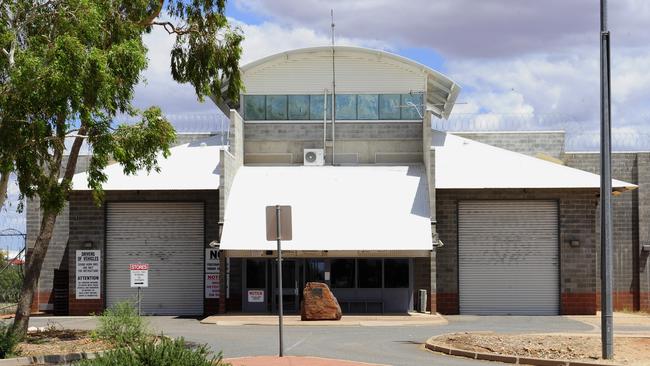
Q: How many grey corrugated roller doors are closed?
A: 2